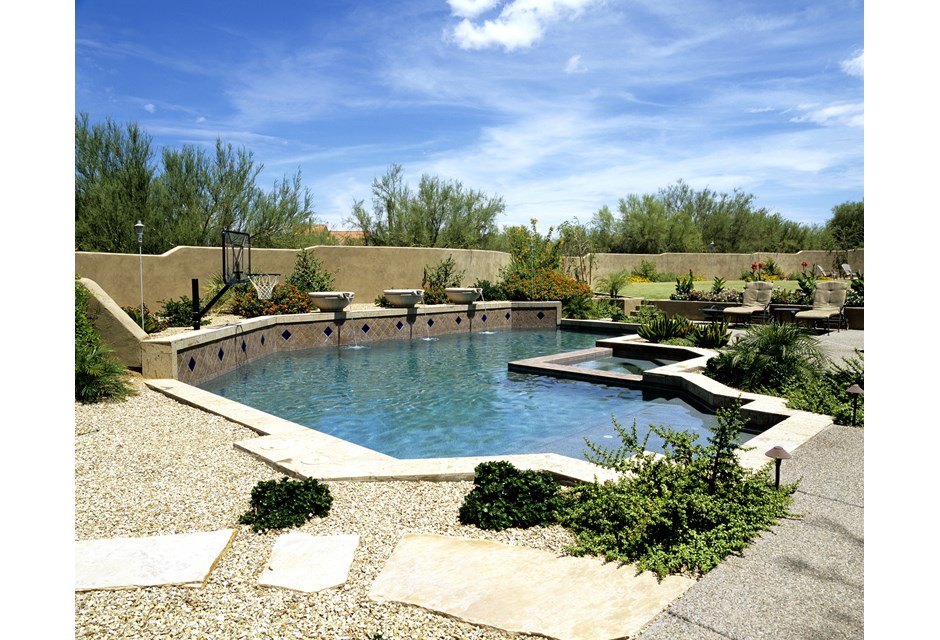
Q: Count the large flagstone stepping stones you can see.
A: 3